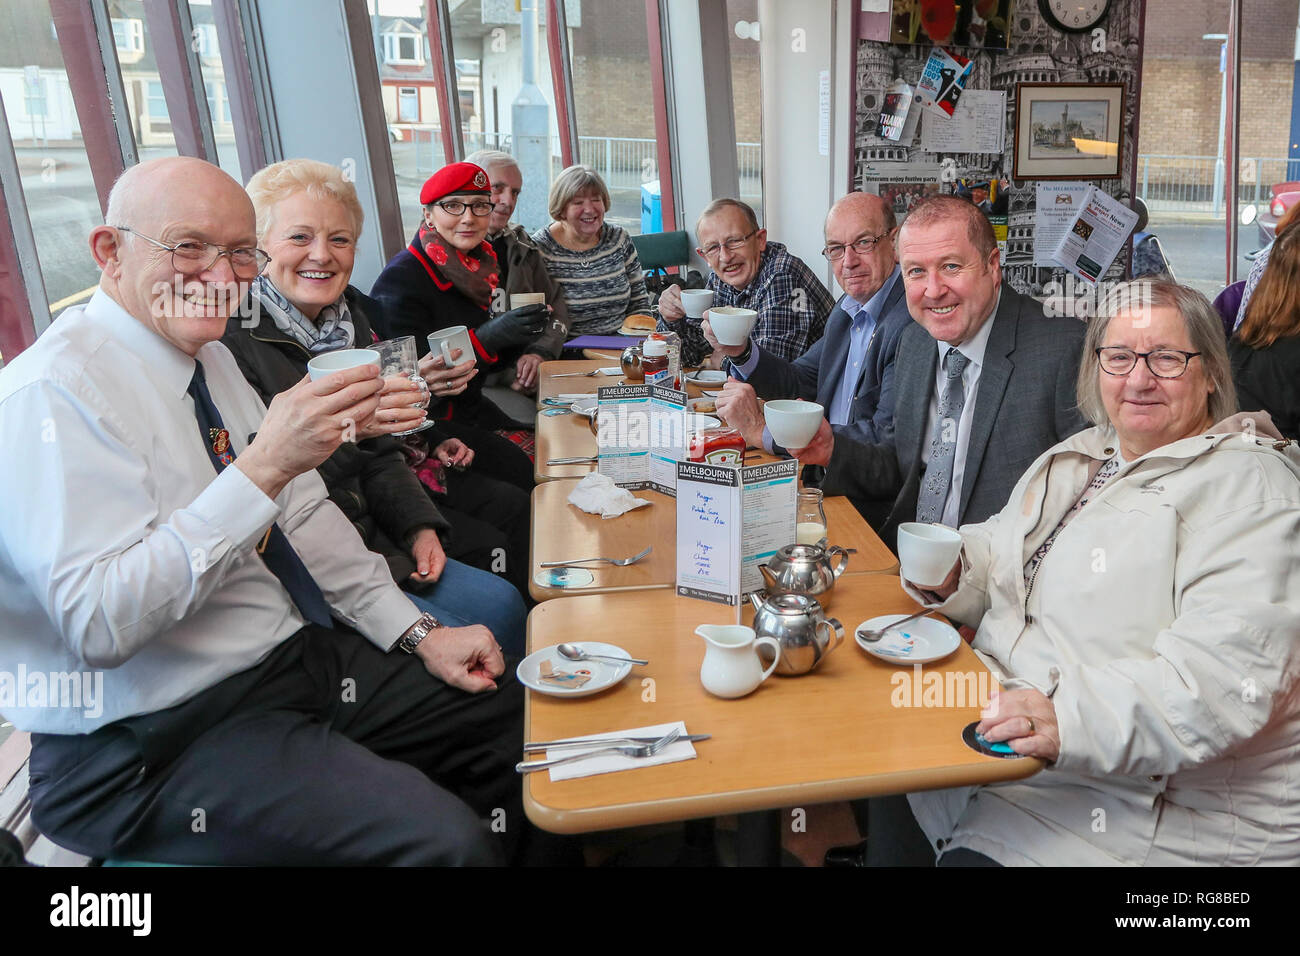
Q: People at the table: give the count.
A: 9